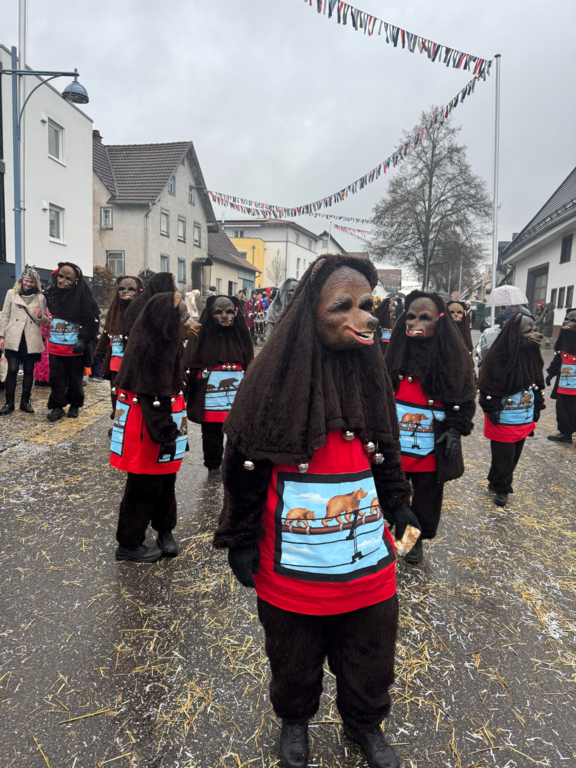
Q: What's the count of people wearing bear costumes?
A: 11